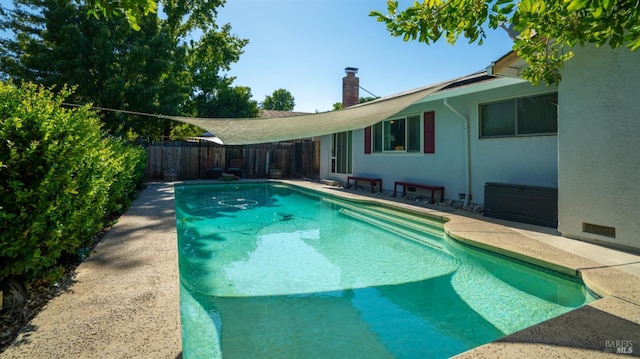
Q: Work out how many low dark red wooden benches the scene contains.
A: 2